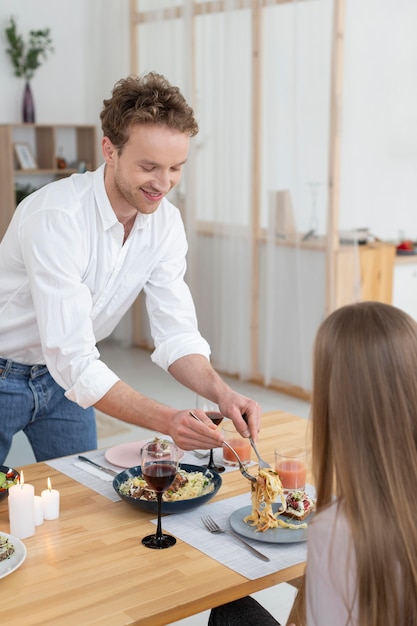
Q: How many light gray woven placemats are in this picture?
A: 2